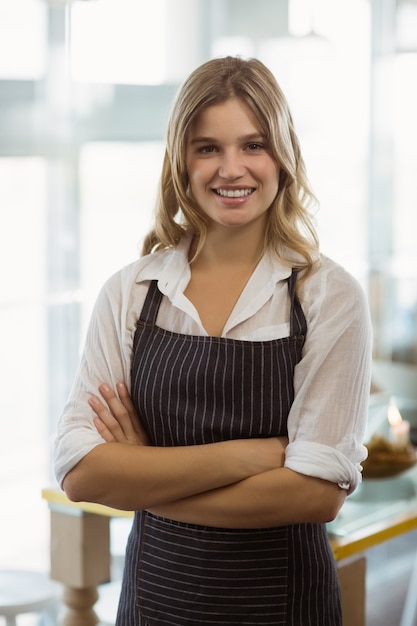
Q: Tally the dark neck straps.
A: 2